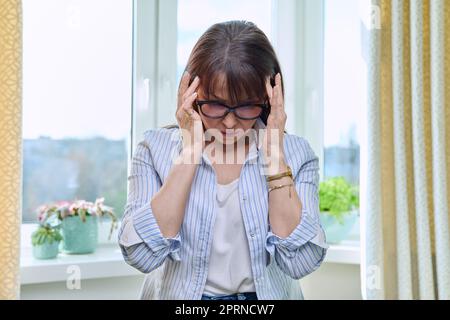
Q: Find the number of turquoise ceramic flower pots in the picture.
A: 3